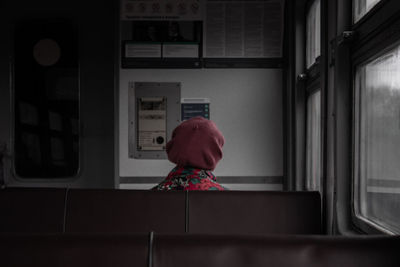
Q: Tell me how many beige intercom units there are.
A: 1